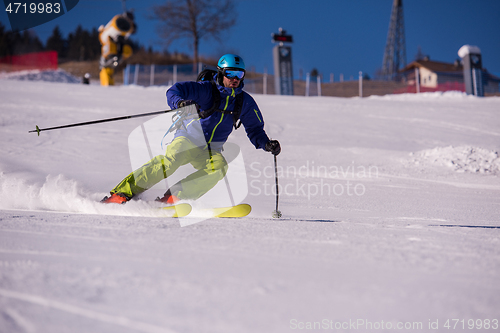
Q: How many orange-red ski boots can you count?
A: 2